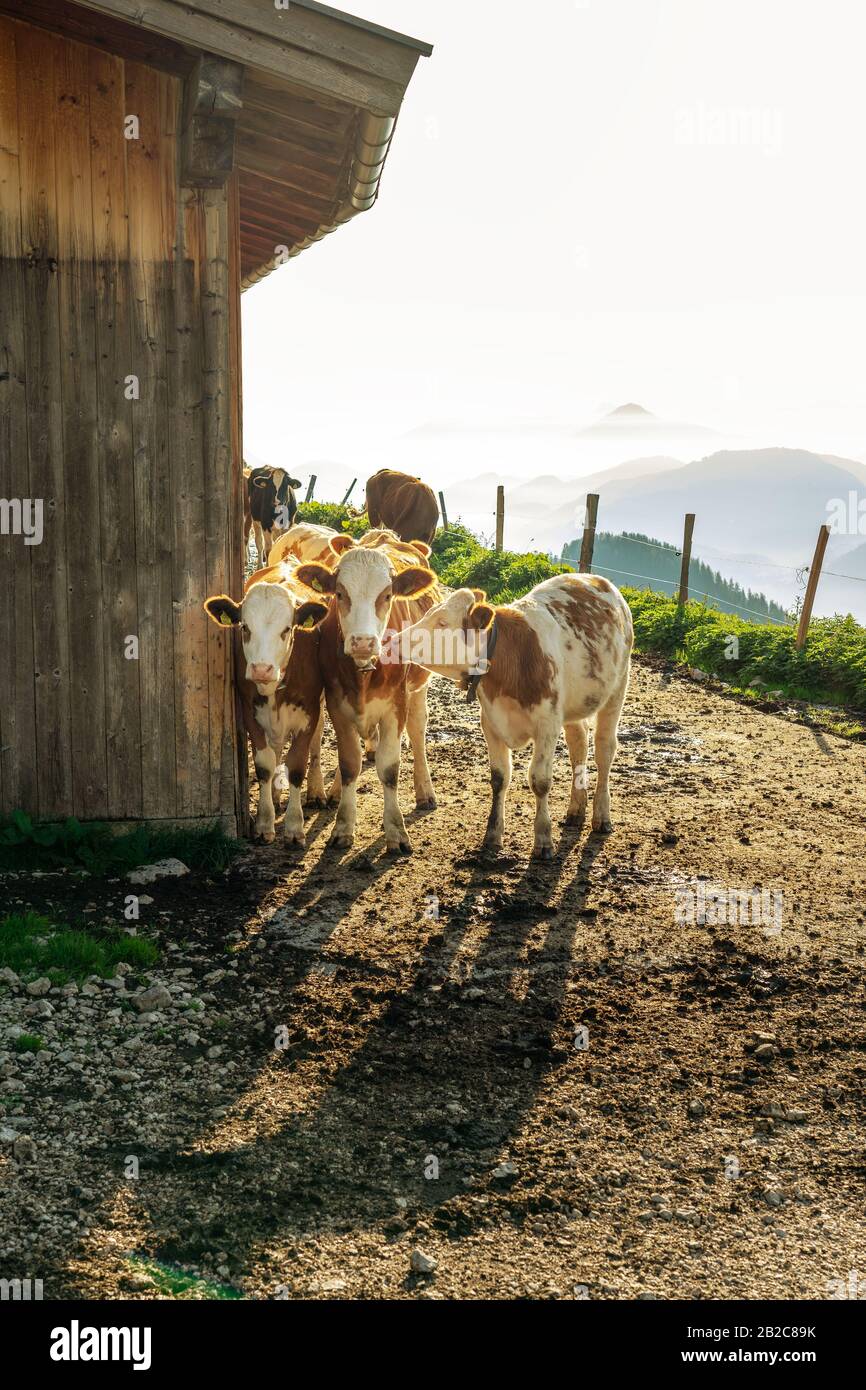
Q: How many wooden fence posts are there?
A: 7